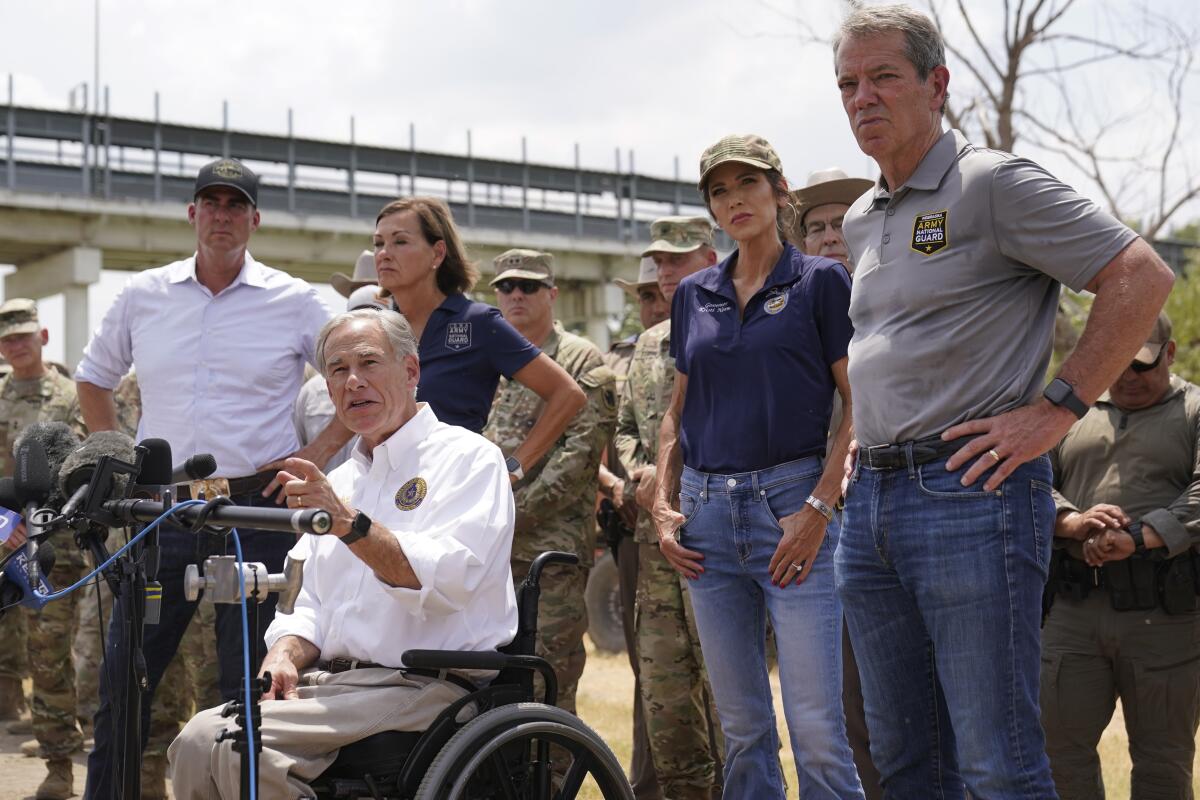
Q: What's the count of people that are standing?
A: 12